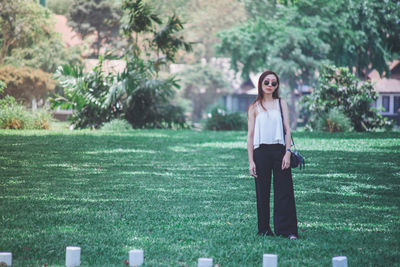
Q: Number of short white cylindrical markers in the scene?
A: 6